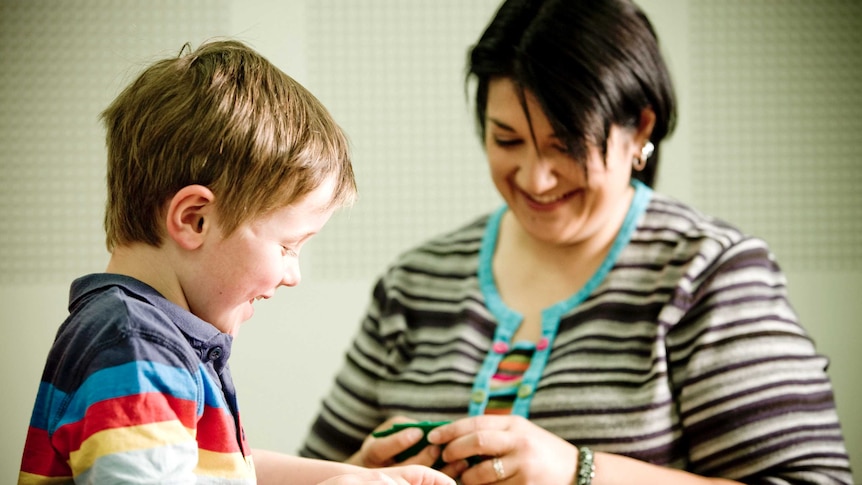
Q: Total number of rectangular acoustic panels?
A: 3